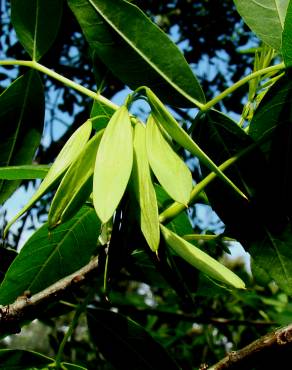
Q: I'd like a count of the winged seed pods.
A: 7